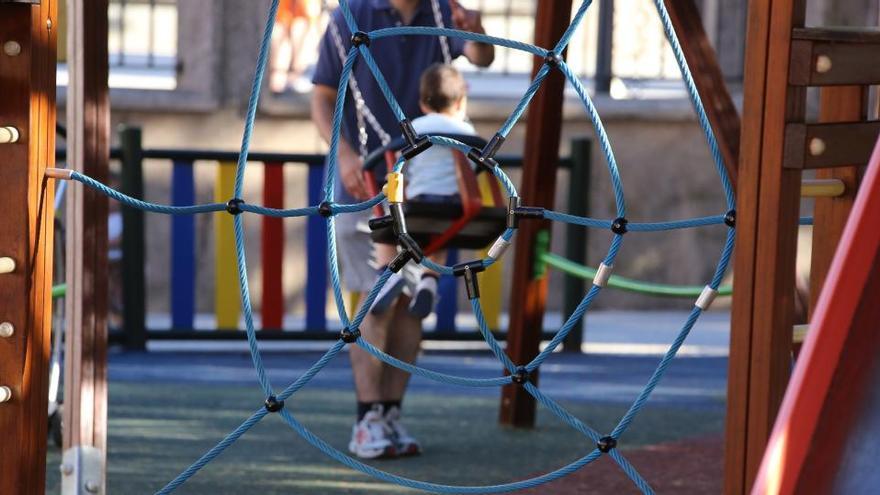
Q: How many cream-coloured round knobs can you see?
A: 7